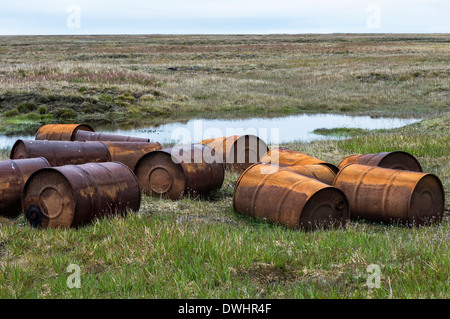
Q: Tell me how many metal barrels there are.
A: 13